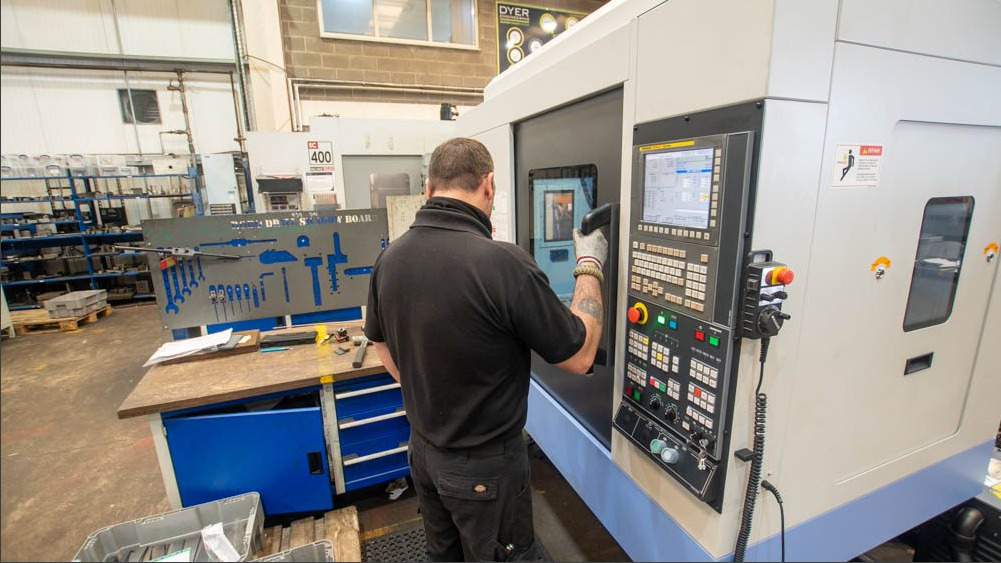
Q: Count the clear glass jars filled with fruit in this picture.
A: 0